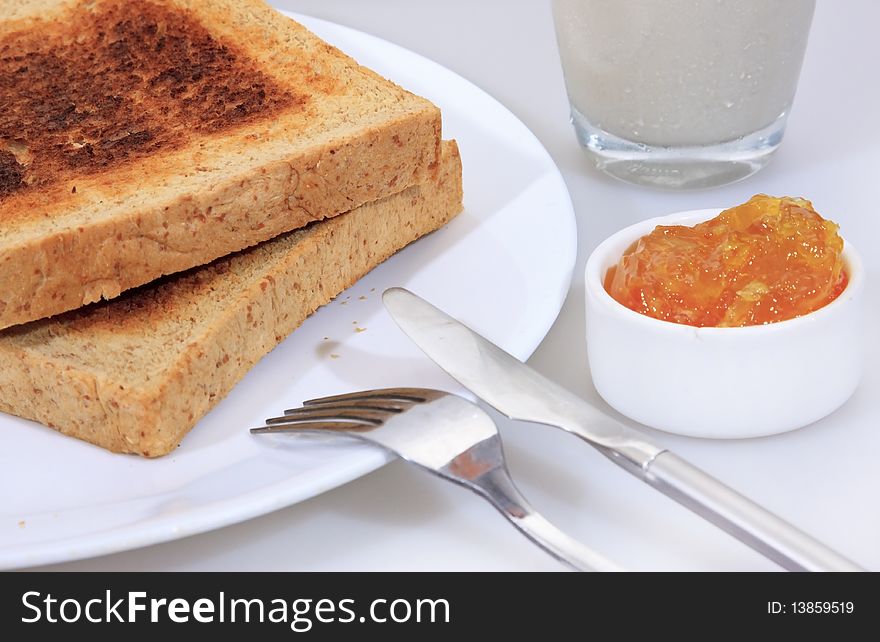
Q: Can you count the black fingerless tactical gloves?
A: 0